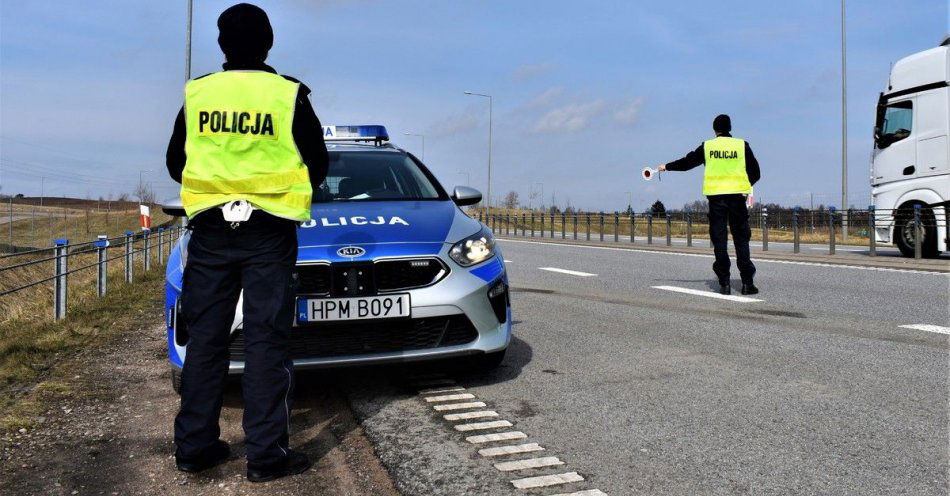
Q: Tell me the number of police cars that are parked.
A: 1